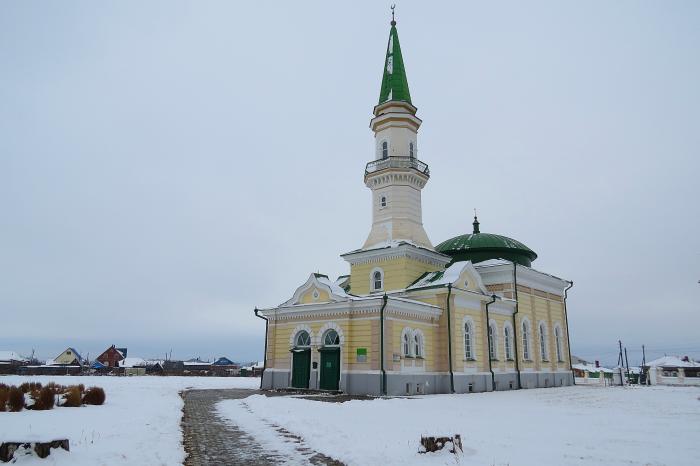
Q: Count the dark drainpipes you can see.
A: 6